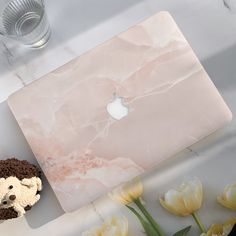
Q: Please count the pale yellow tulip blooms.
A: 5